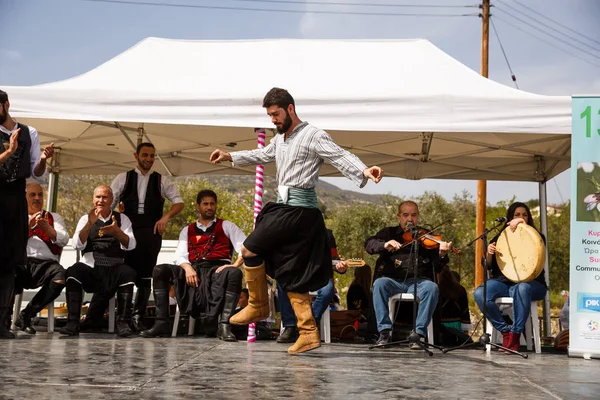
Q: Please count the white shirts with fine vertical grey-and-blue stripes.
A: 1